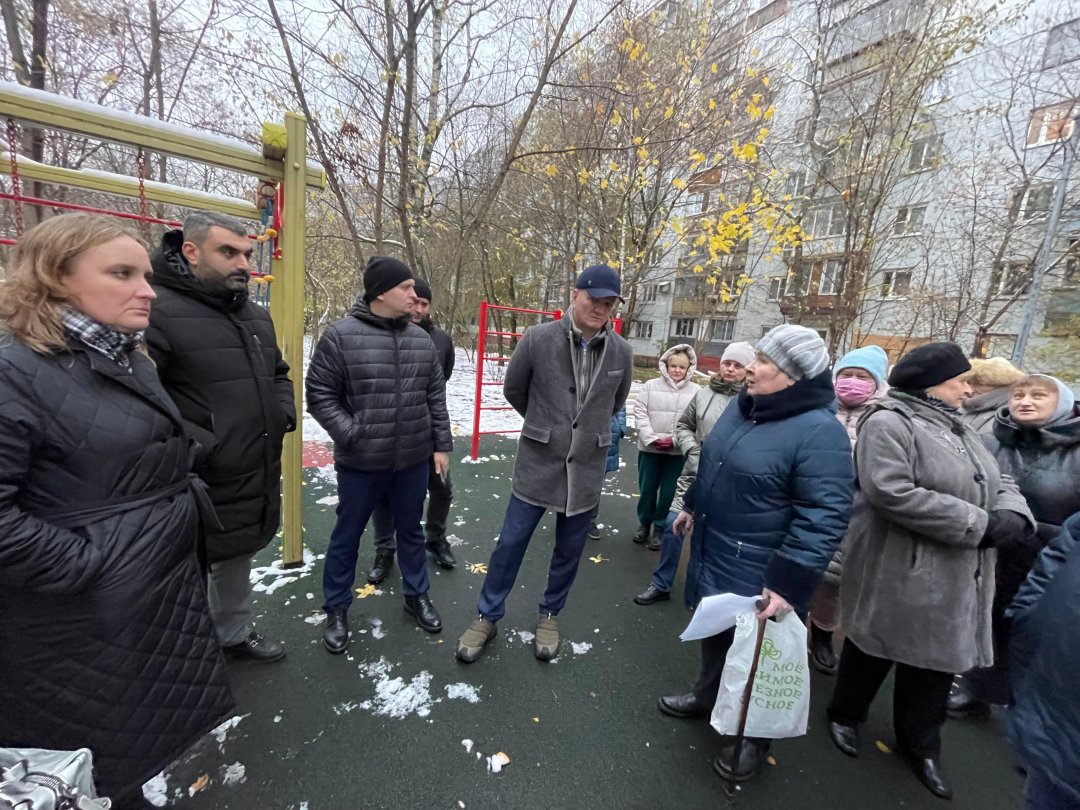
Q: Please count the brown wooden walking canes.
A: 1